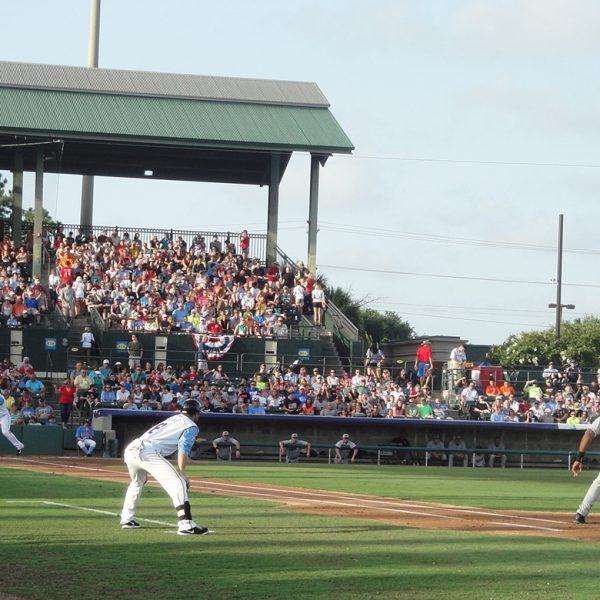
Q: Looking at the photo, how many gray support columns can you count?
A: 4